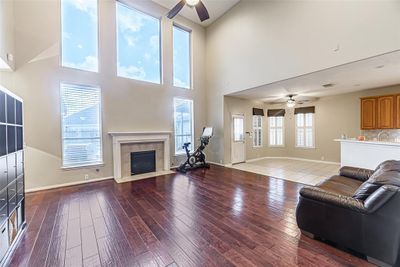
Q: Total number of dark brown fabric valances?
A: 3